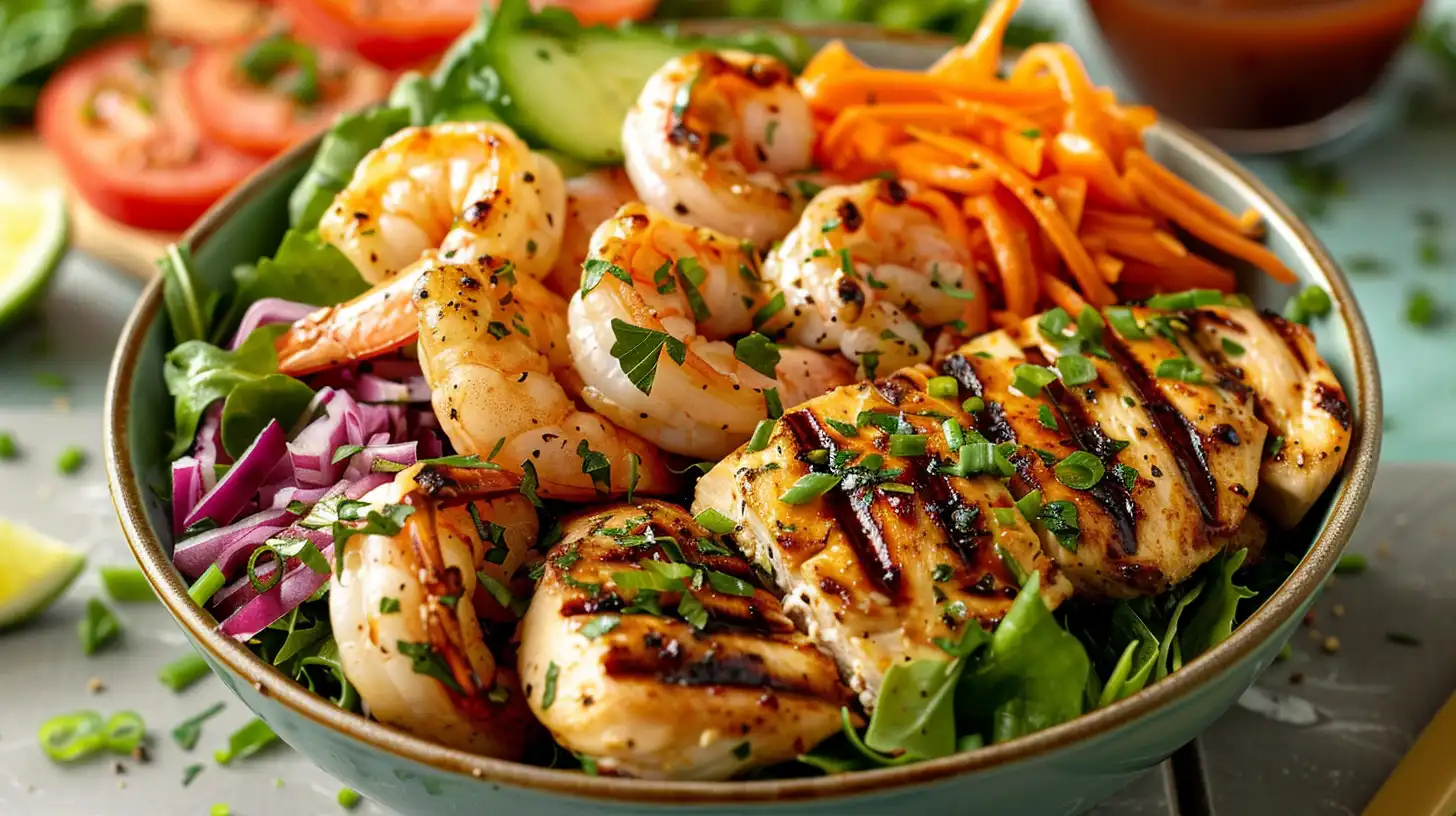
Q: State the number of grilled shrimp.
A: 6